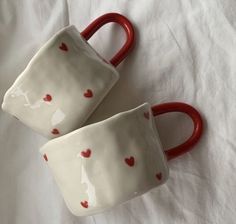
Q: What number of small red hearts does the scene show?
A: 10